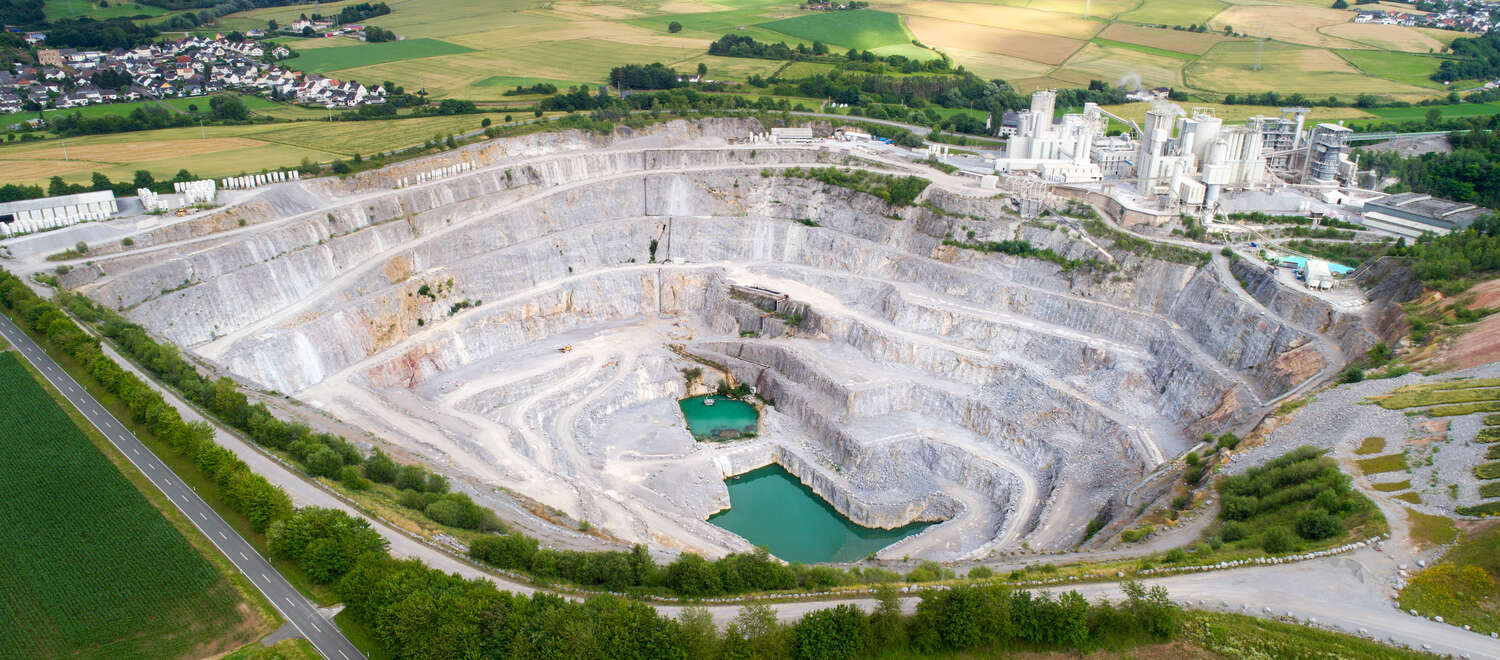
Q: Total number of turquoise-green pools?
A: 2